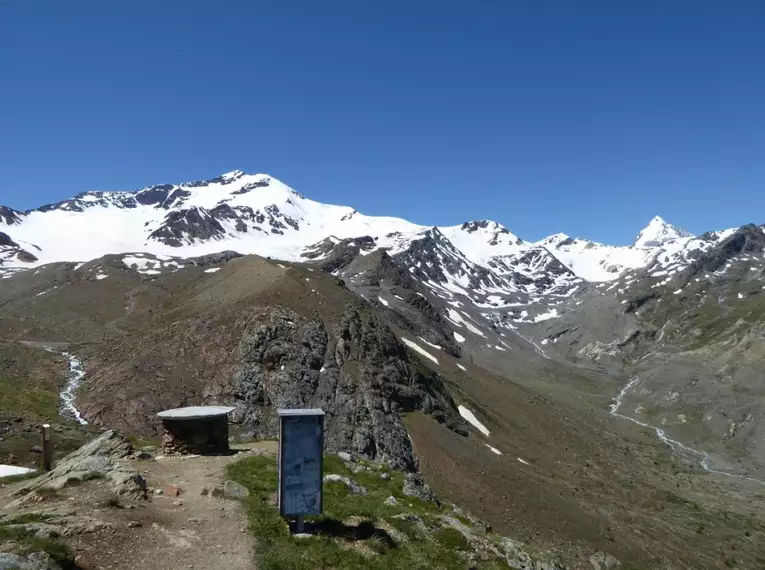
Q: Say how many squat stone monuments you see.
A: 1